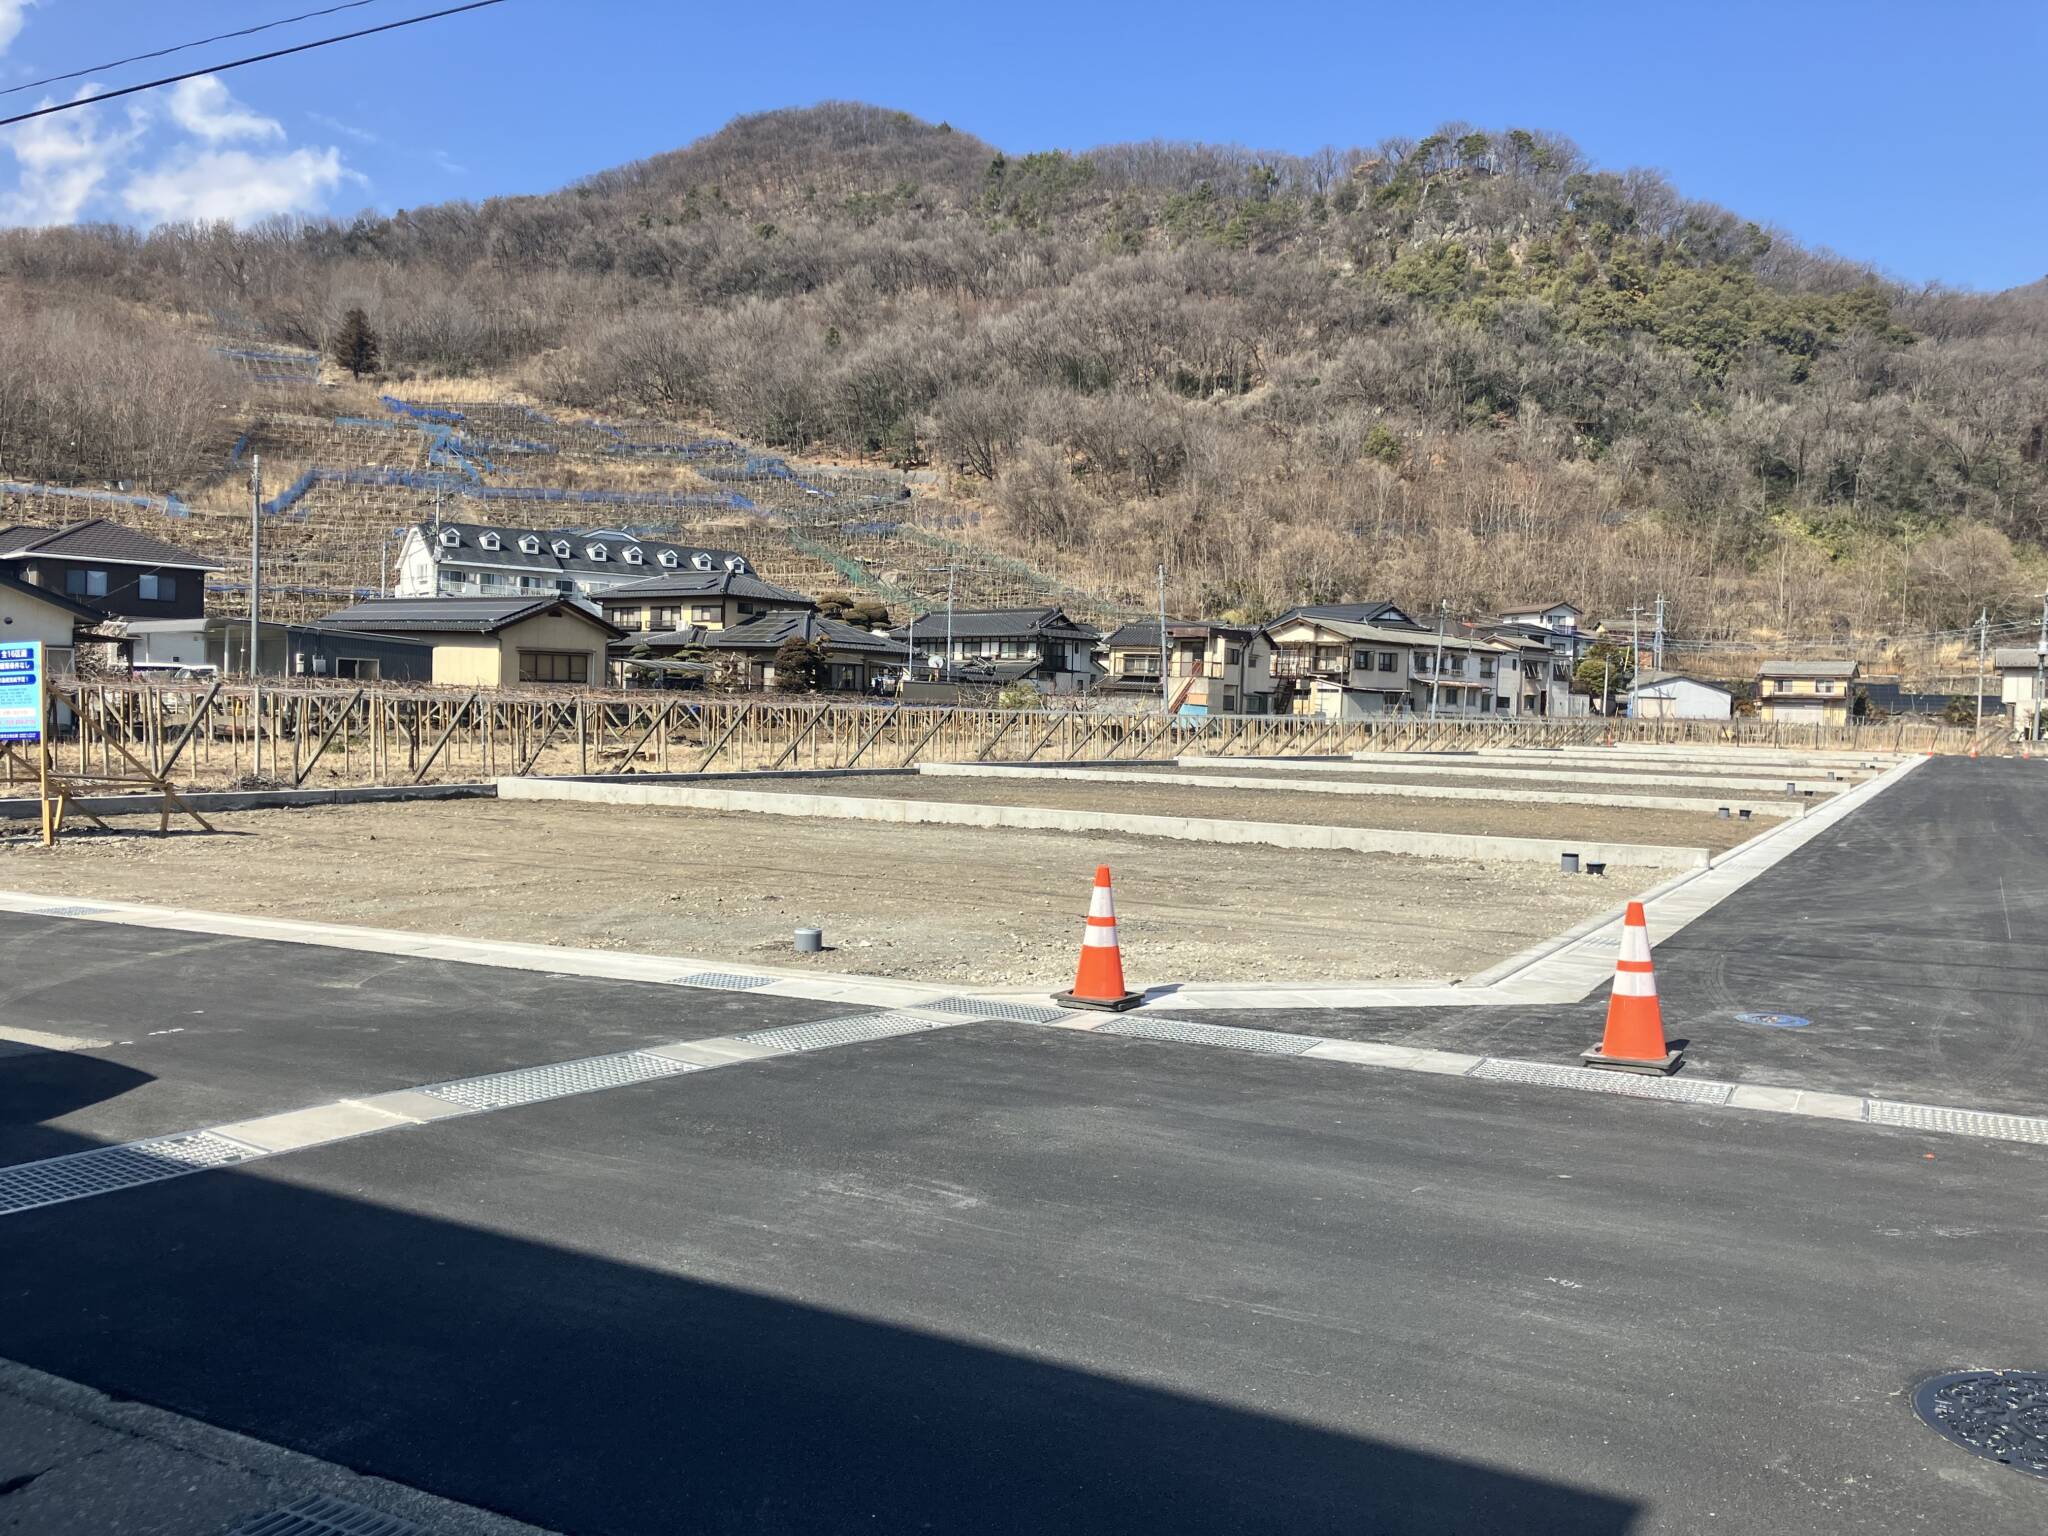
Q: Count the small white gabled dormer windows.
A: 9